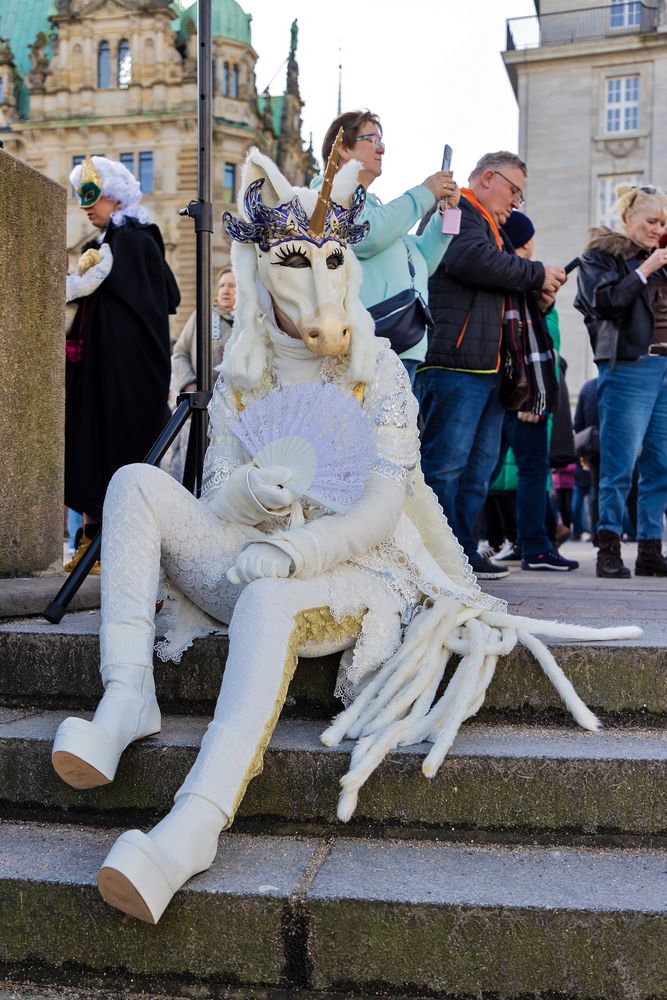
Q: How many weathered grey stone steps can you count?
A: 3